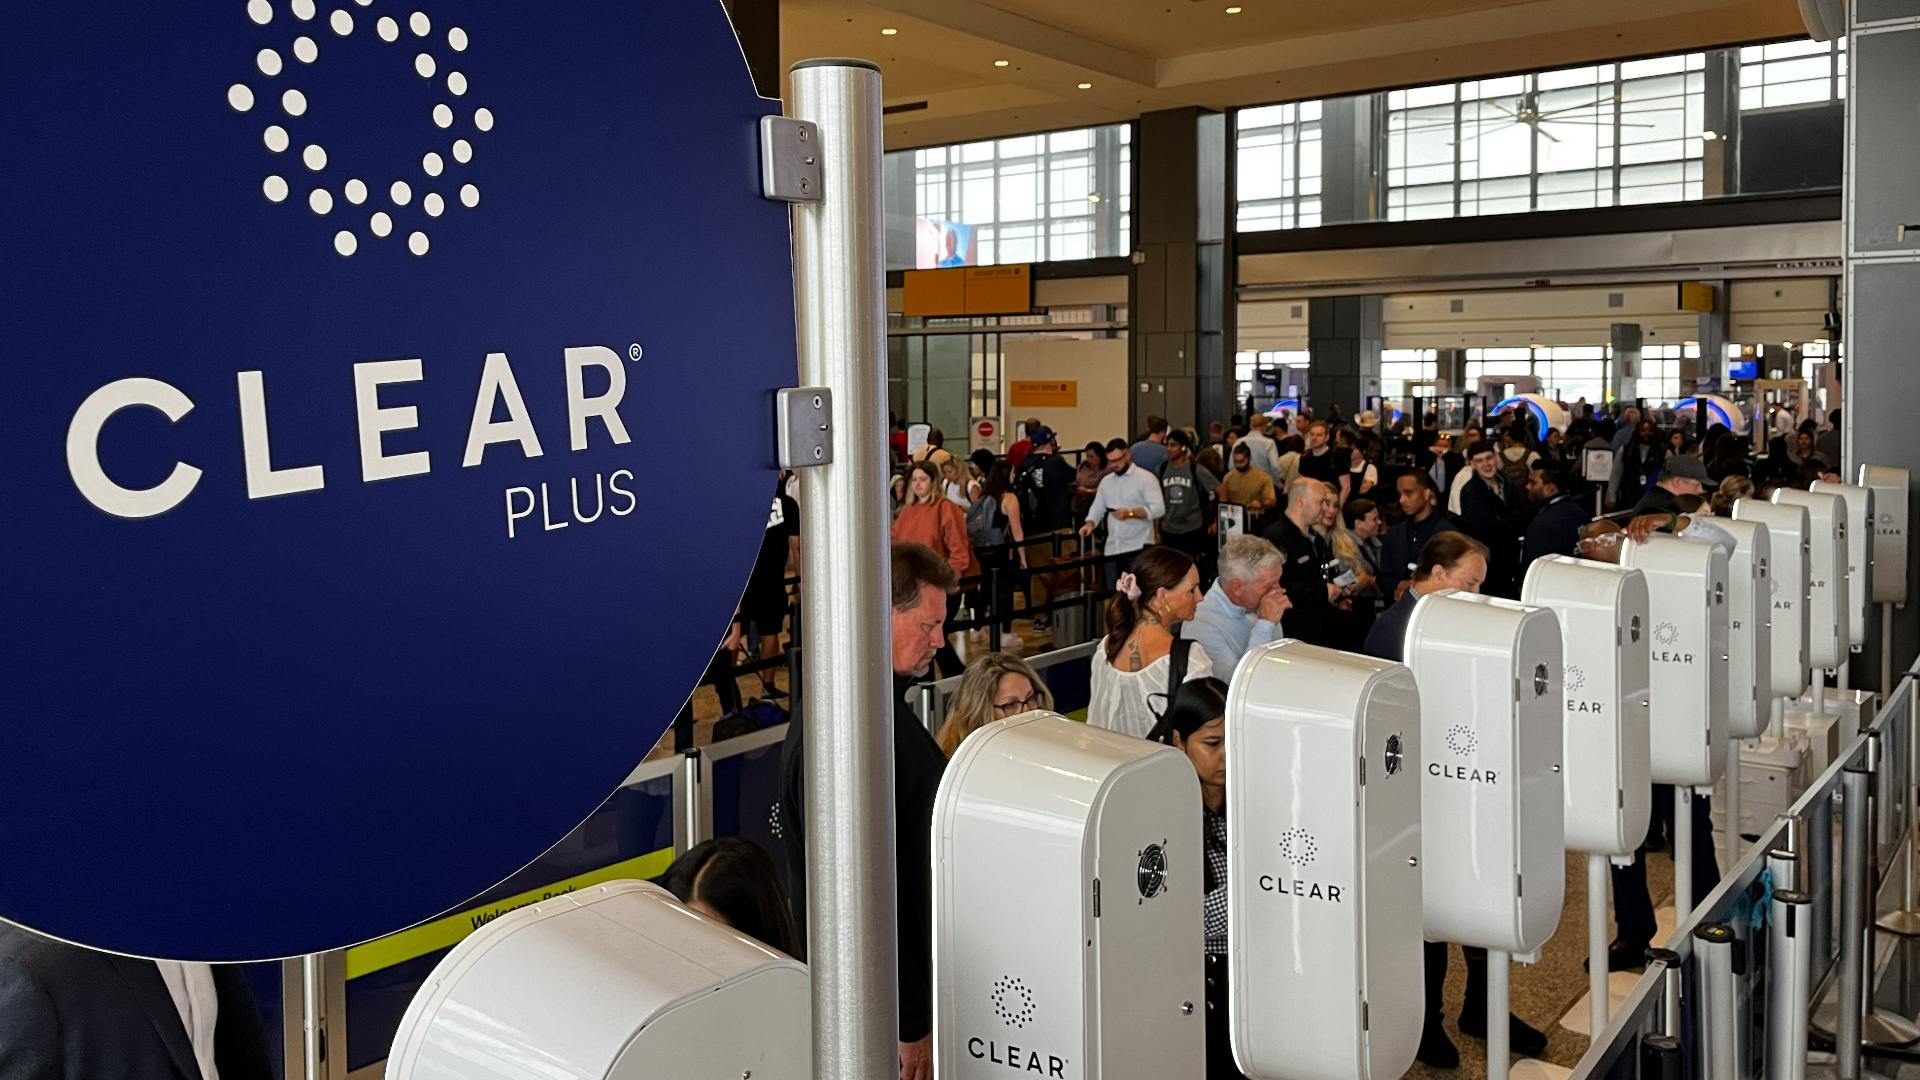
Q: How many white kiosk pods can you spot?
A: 11